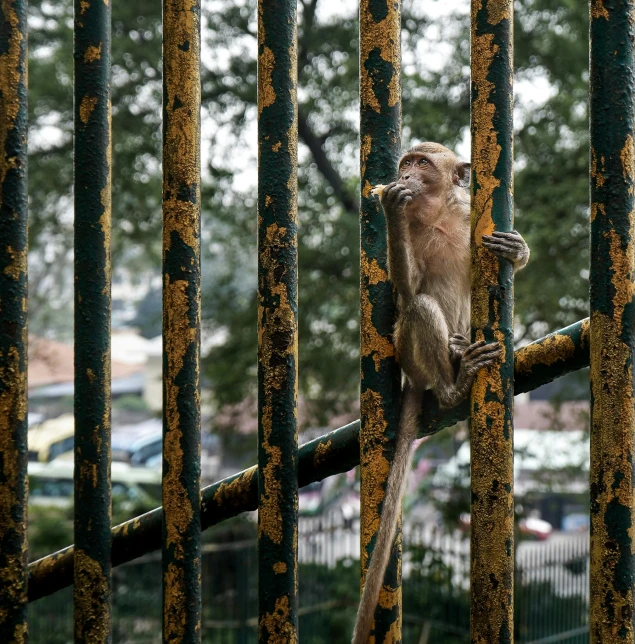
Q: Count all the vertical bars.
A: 7